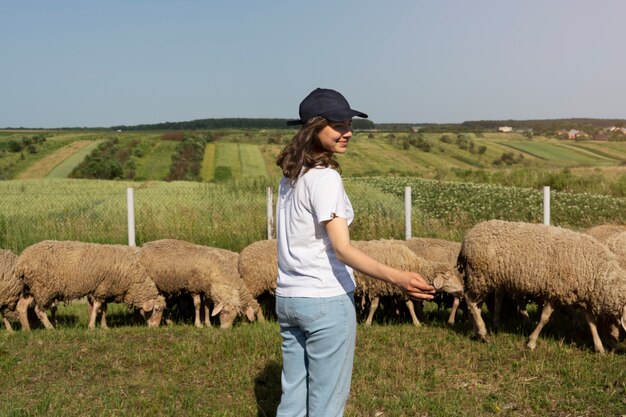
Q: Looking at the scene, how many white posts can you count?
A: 4